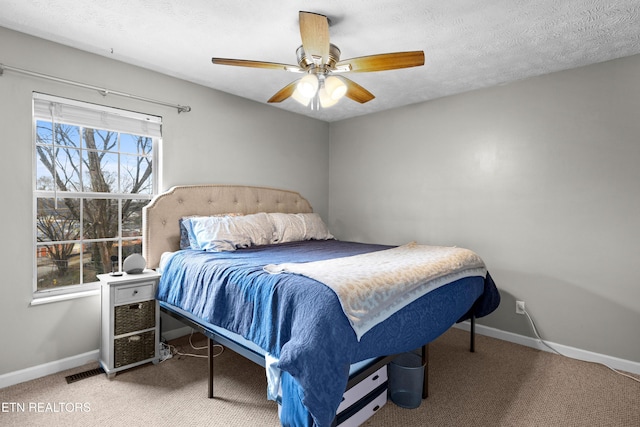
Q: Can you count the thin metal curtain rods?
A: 1